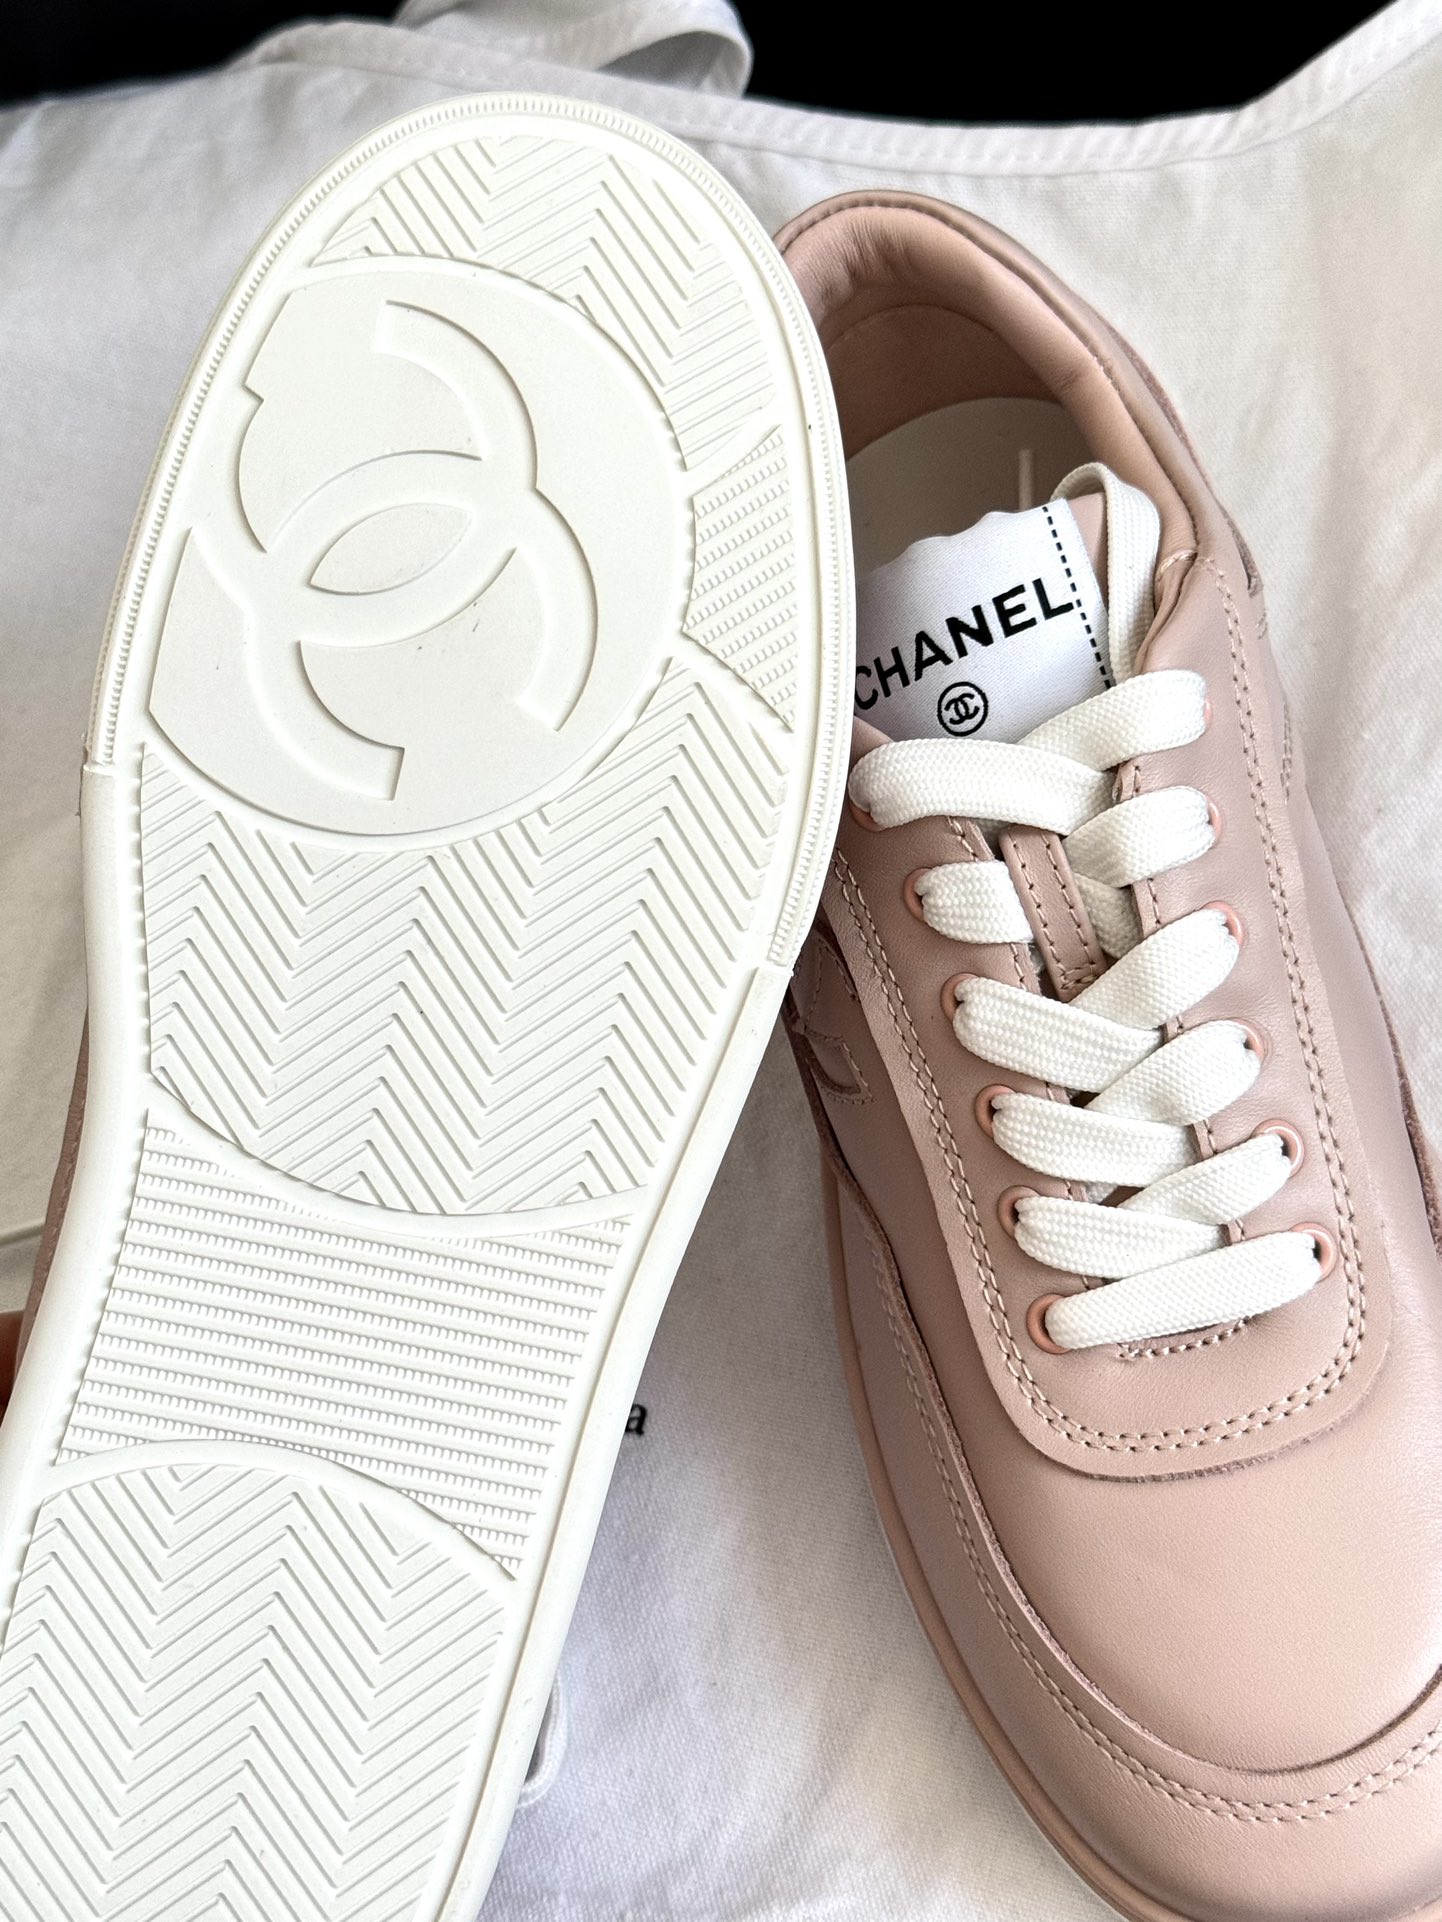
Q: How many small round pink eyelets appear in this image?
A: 12